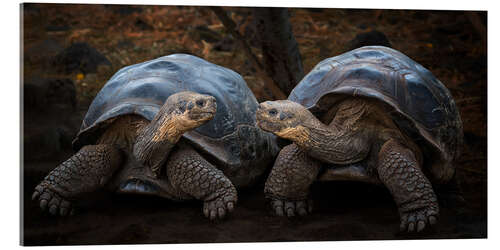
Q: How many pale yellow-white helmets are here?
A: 0